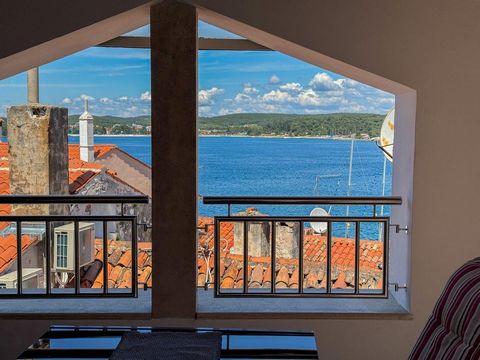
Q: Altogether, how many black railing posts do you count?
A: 12